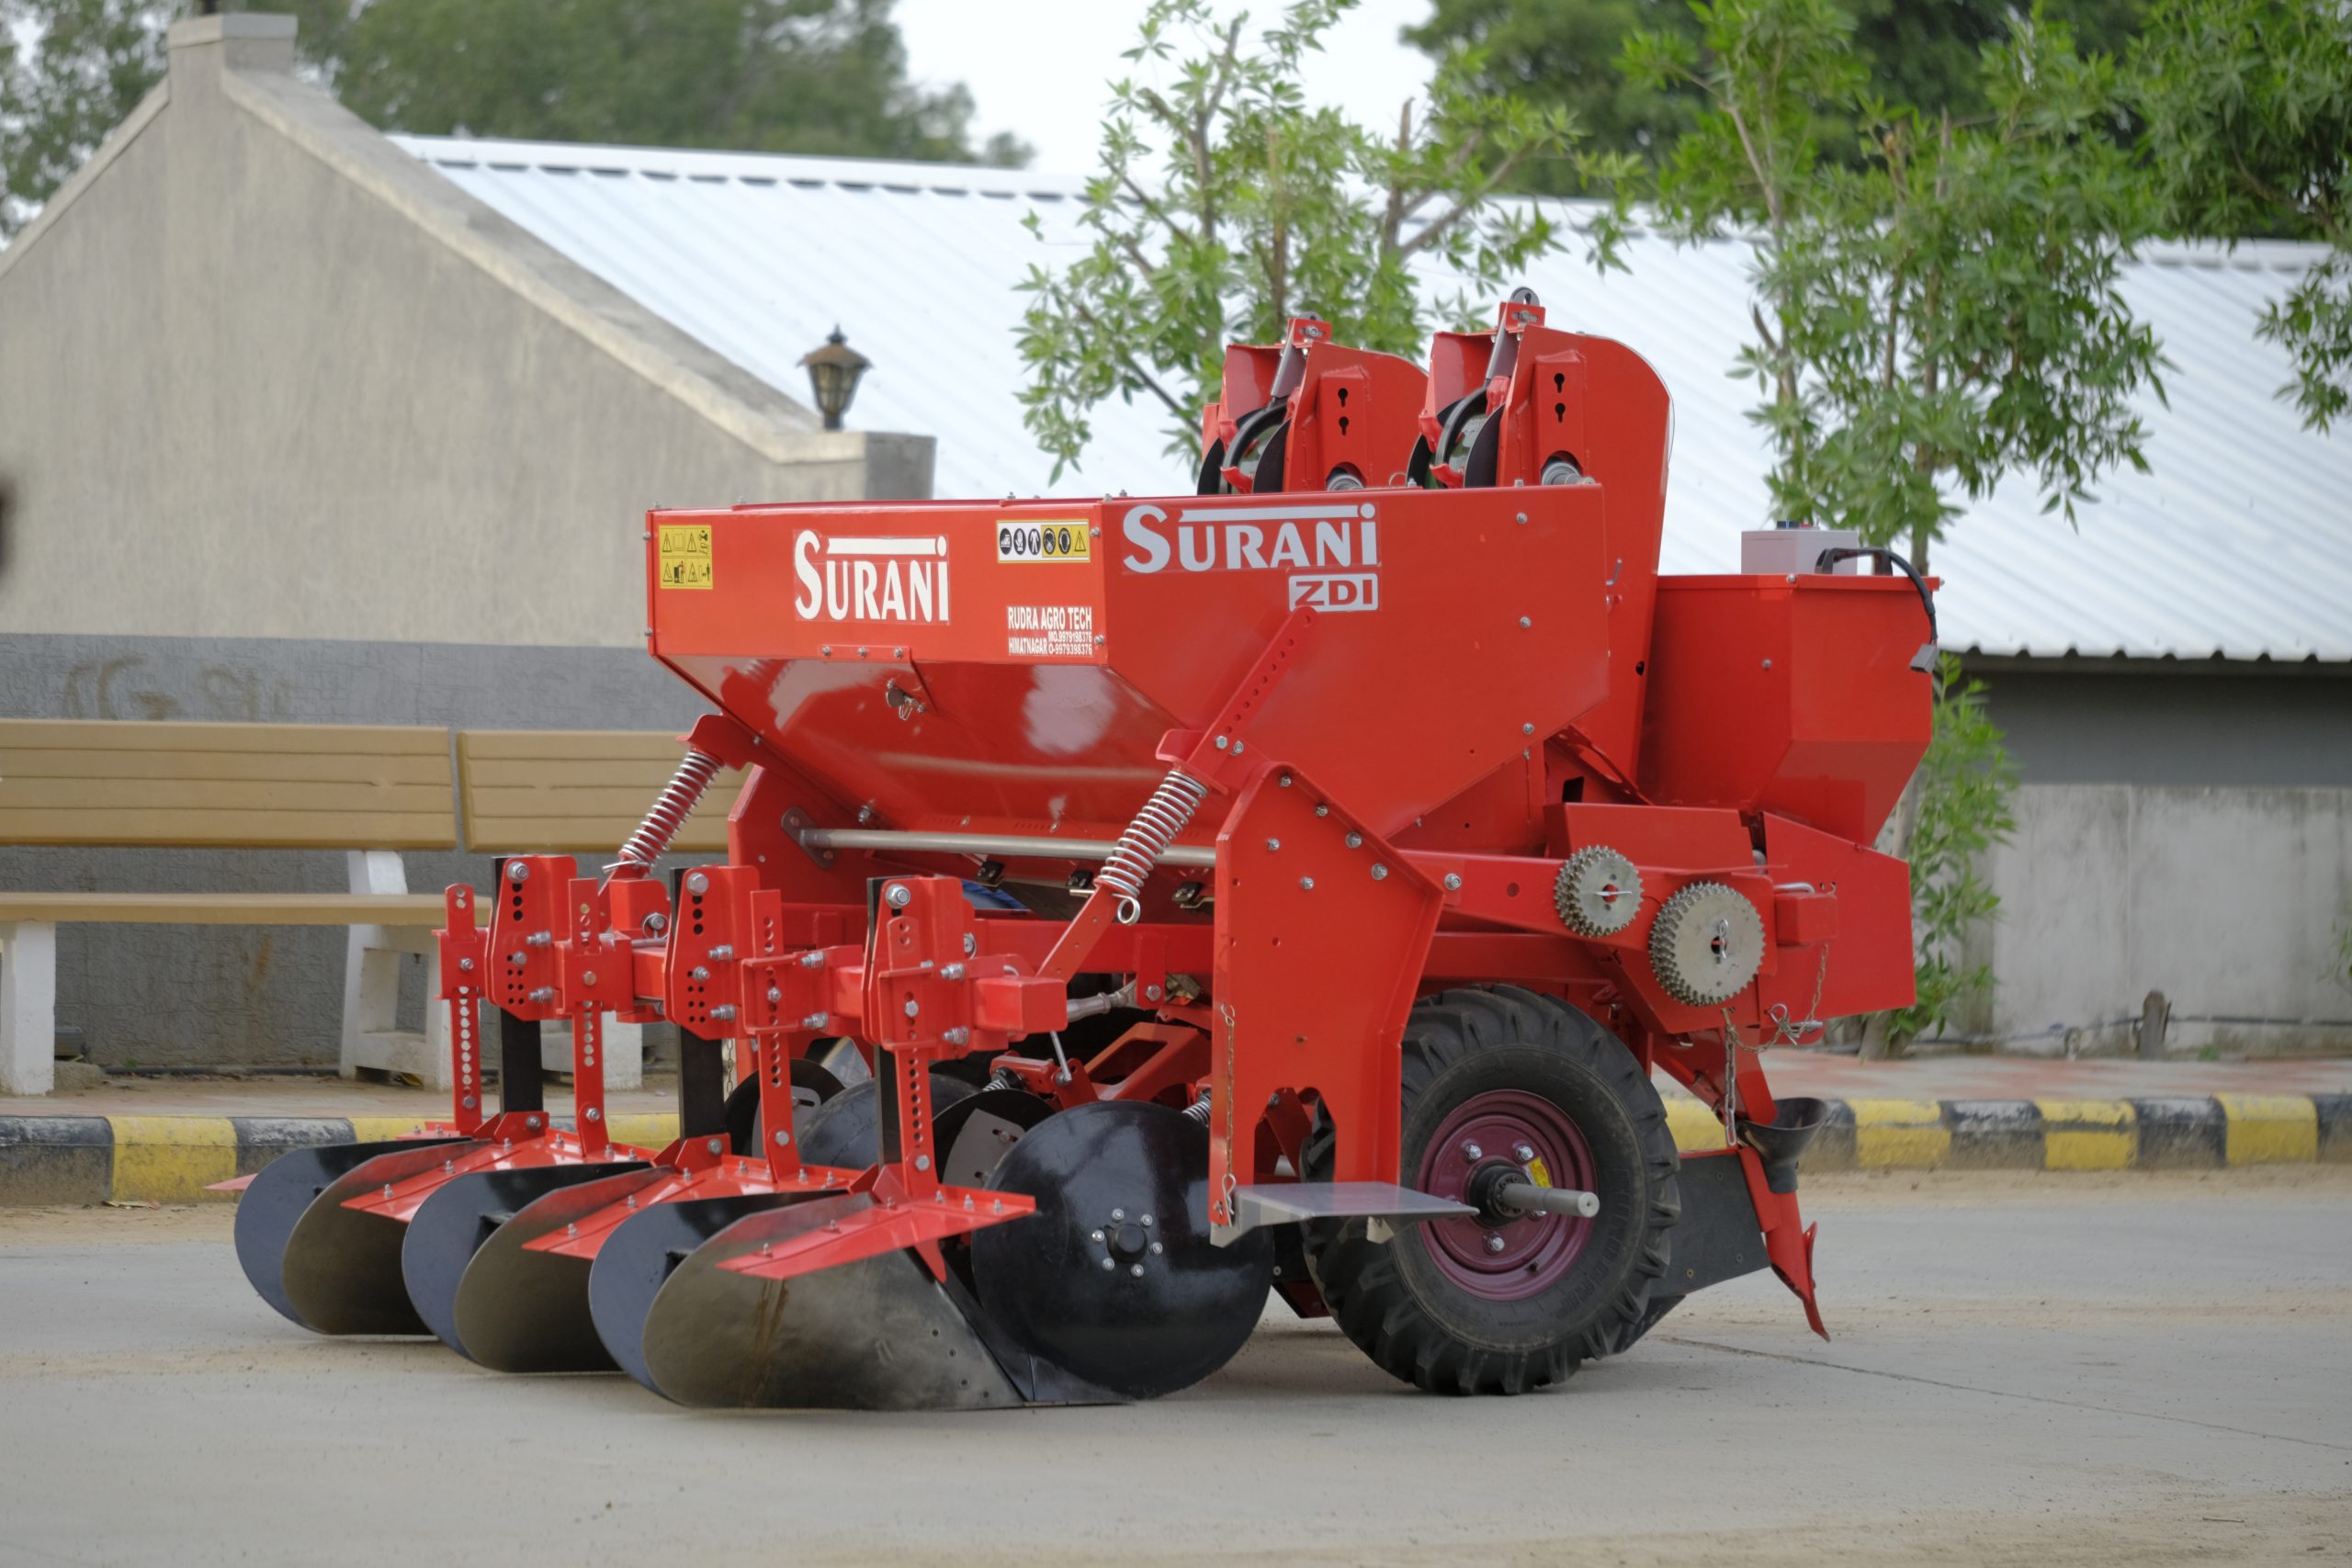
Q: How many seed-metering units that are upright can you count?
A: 2